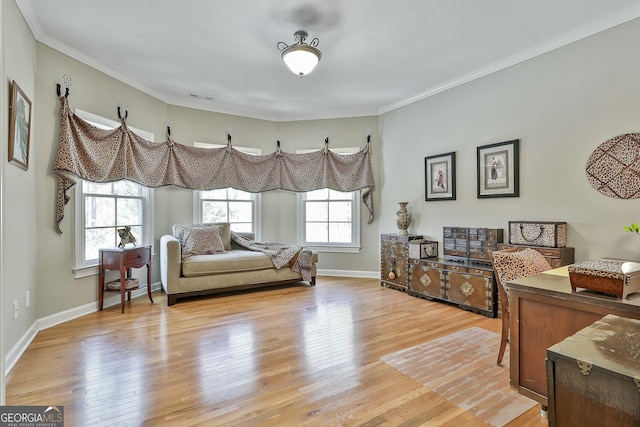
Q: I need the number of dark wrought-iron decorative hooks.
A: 7